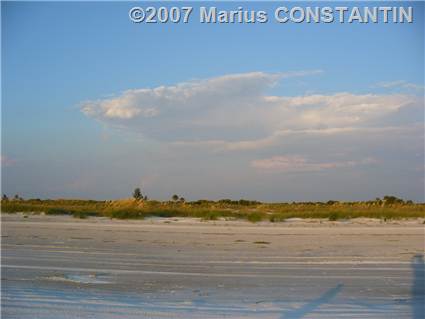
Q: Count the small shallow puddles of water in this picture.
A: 1